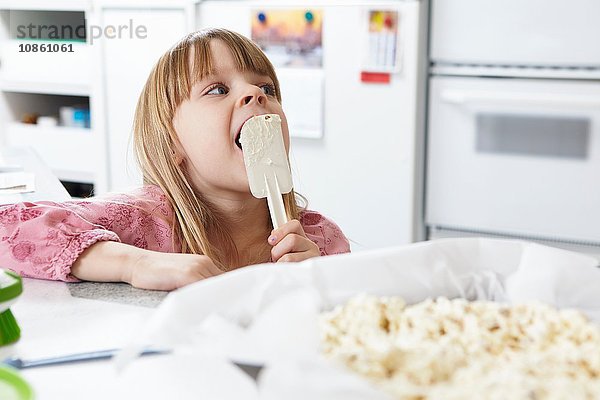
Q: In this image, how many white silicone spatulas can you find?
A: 1